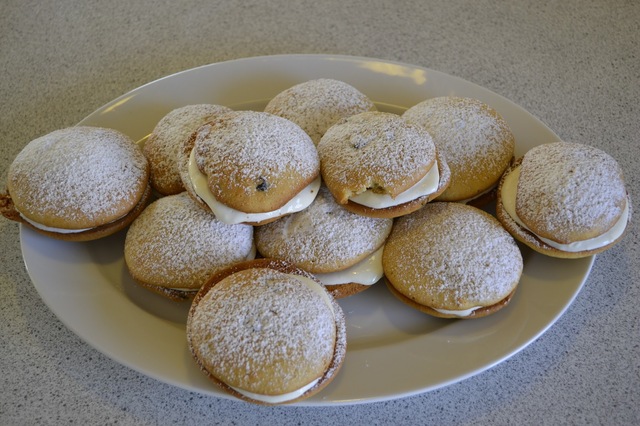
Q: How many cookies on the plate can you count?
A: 11